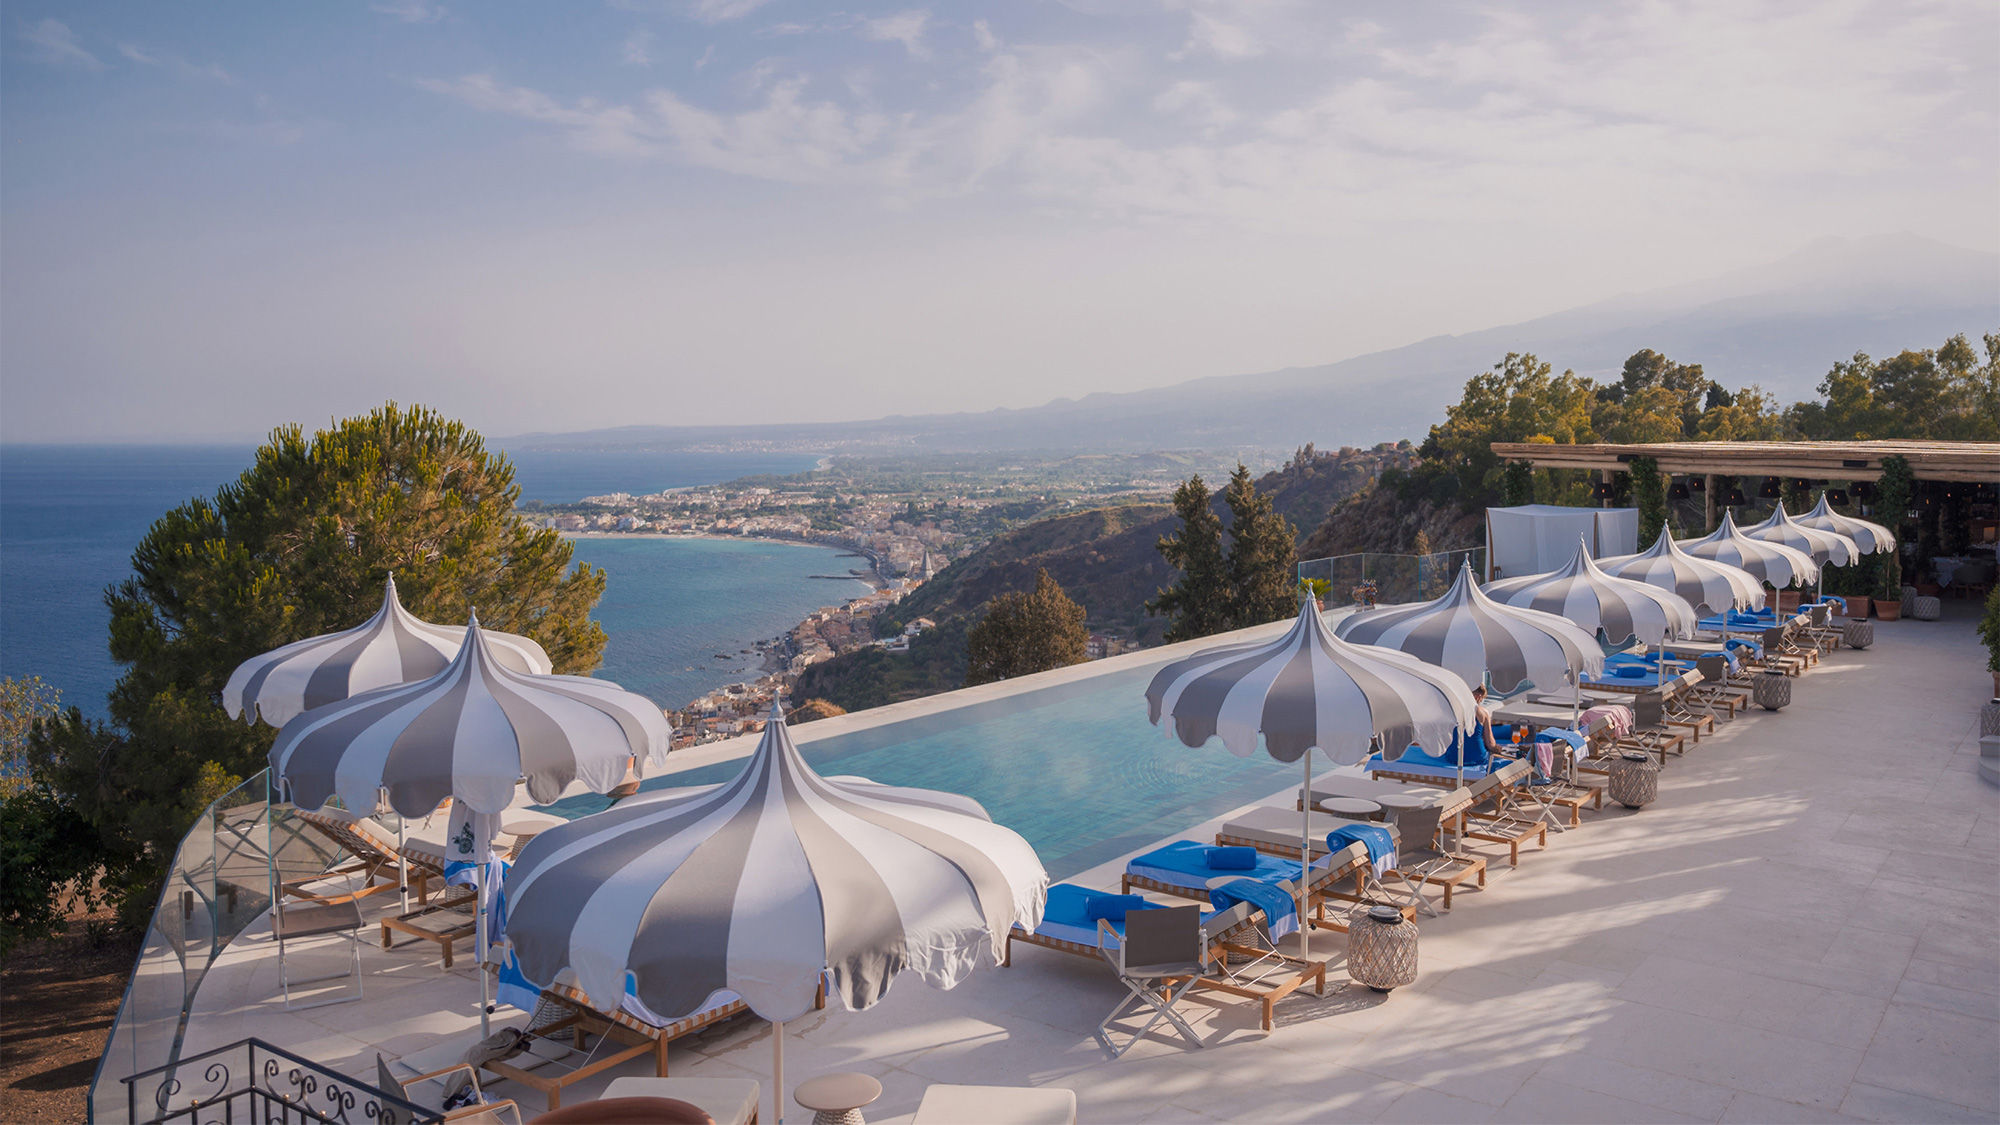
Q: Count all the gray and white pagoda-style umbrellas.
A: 10